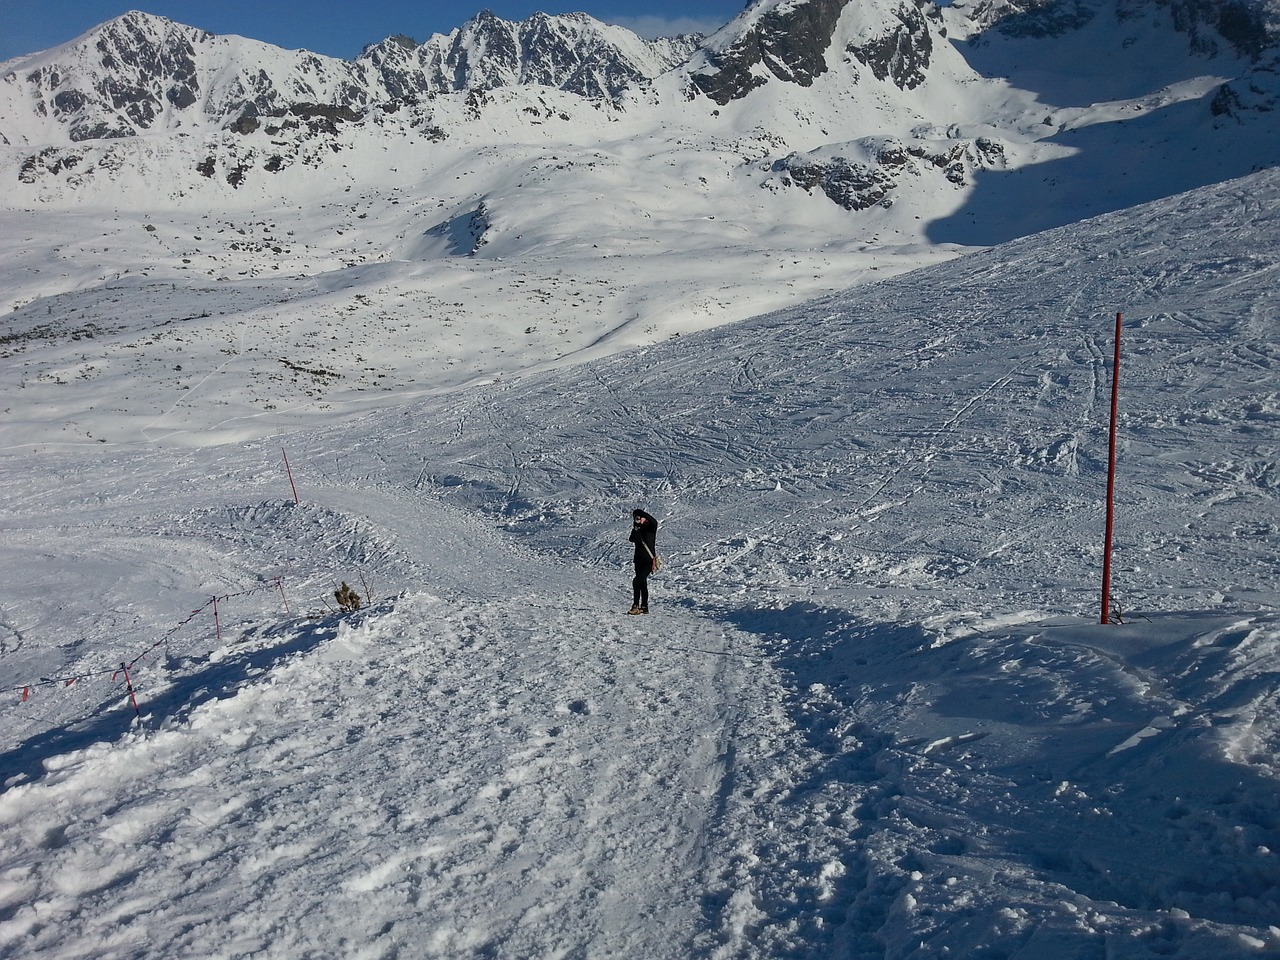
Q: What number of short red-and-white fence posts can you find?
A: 3